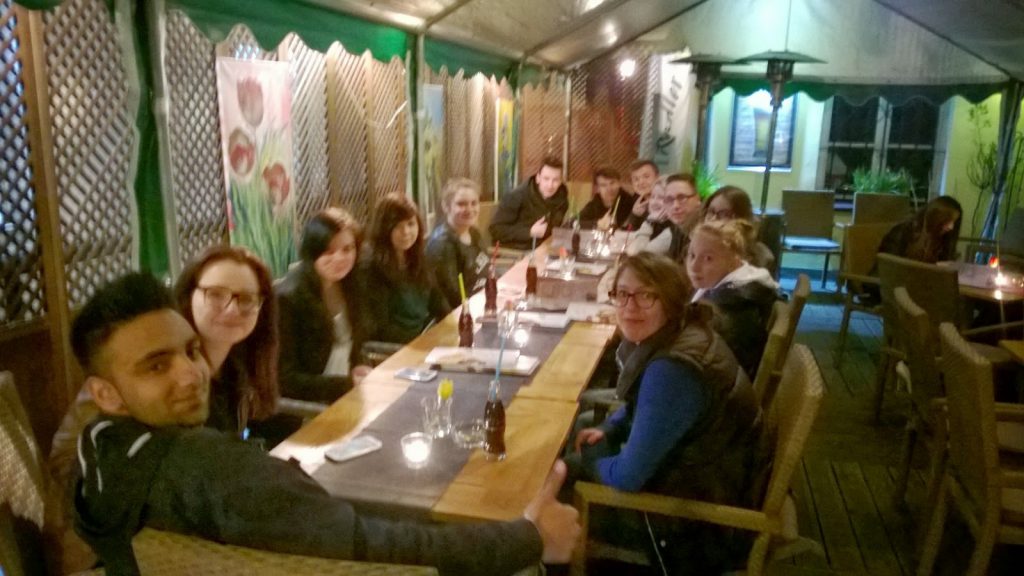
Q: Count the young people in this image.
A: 14